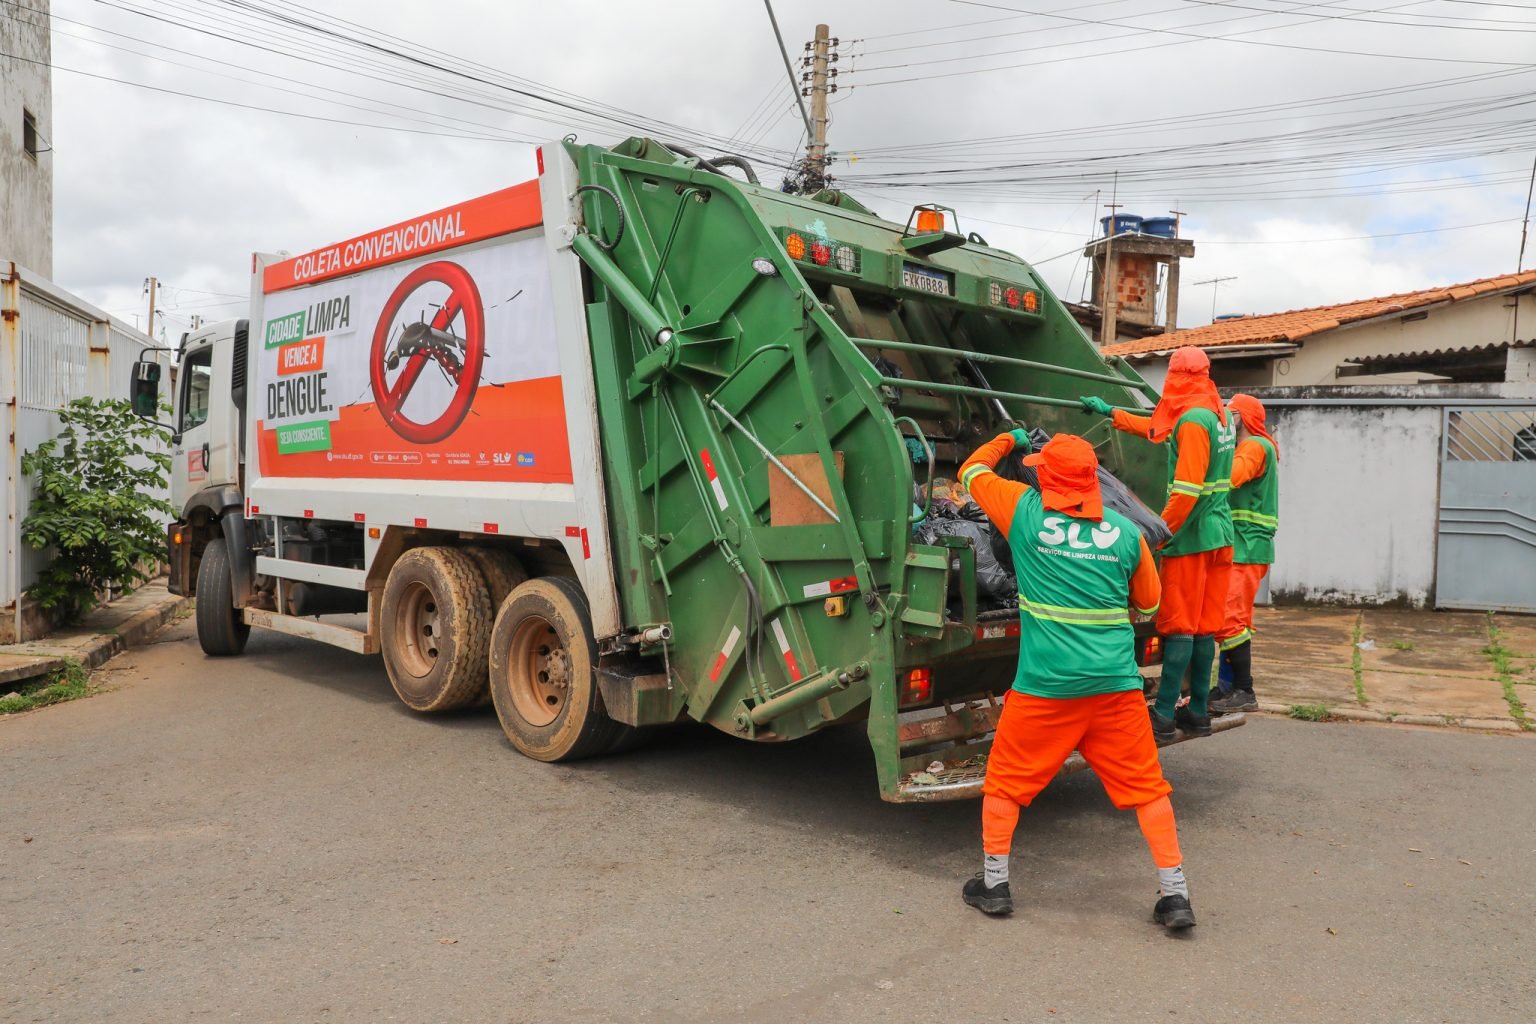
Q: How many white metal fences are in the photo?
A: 1